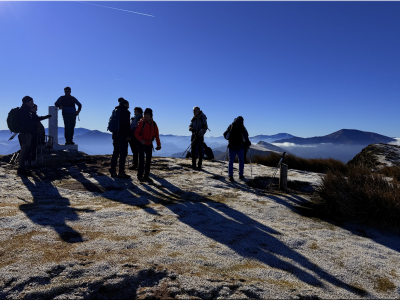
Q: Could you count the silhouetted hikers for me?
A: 8